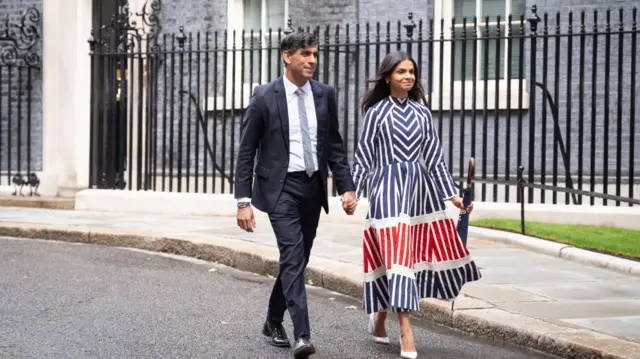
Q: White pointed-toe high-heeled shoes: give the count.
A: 2